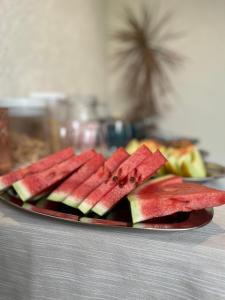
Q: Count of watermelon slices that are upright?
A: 6